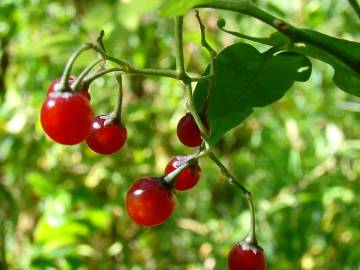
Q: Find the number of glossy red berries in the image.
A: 7